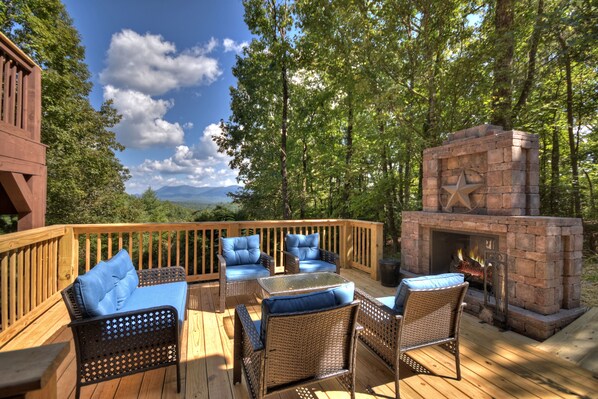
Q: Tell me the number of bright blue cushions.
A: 11